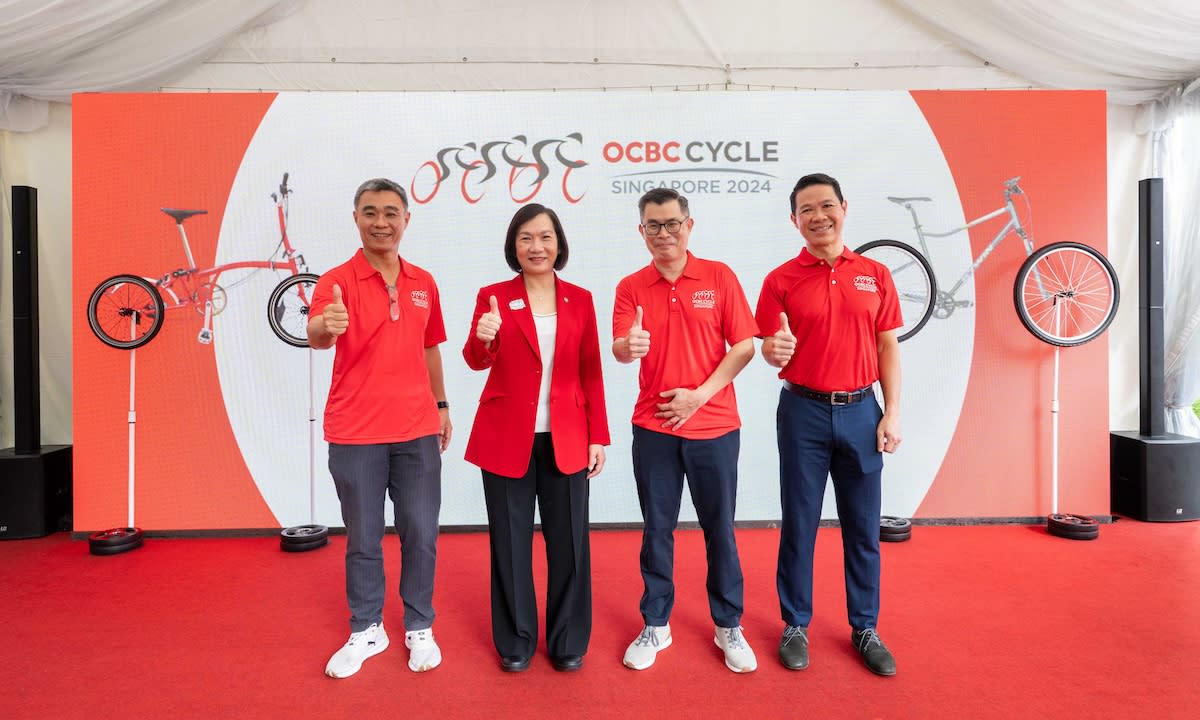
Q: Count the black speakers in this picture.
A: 2